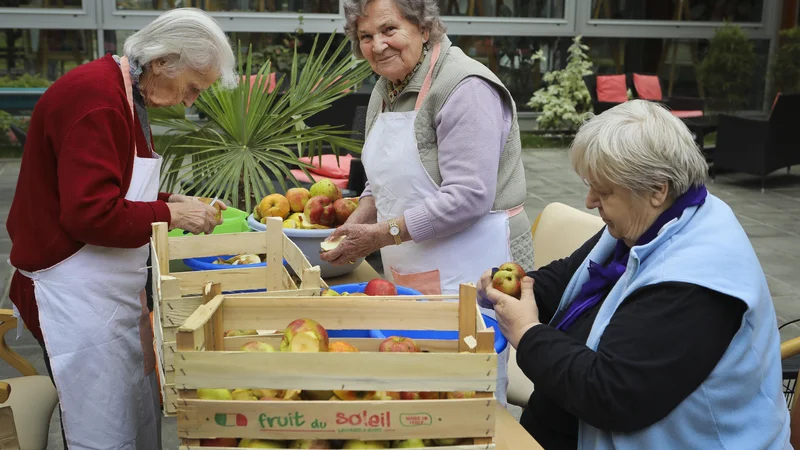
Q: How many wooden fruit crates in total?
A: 2